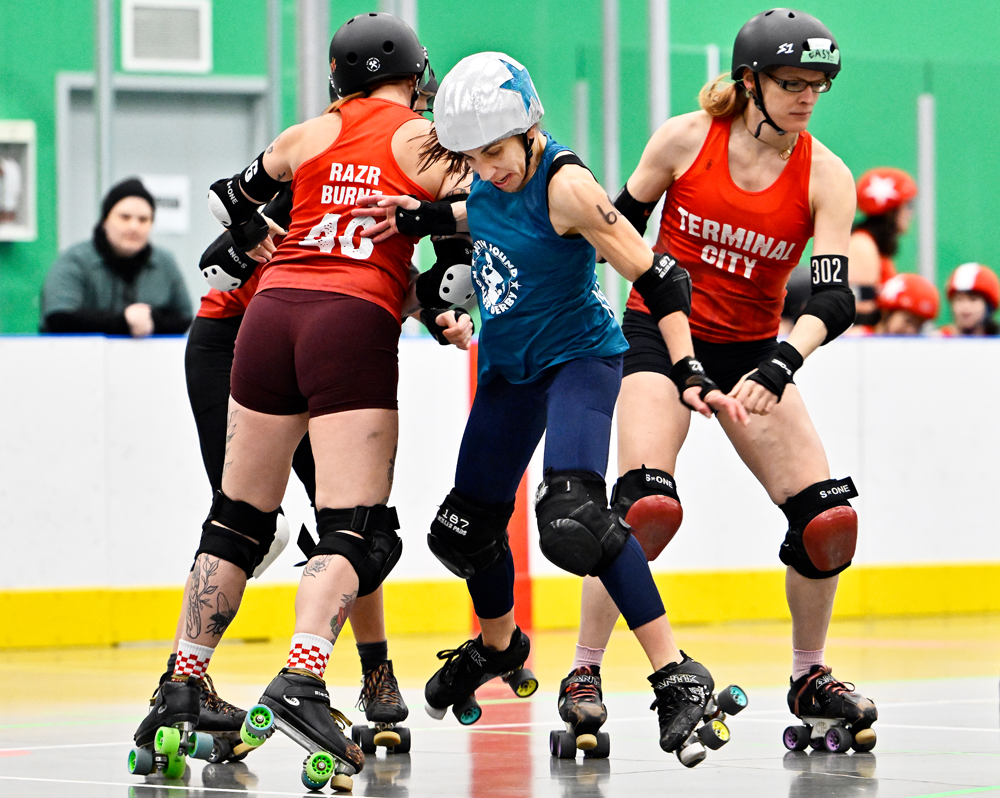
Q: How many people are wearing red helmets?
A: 3